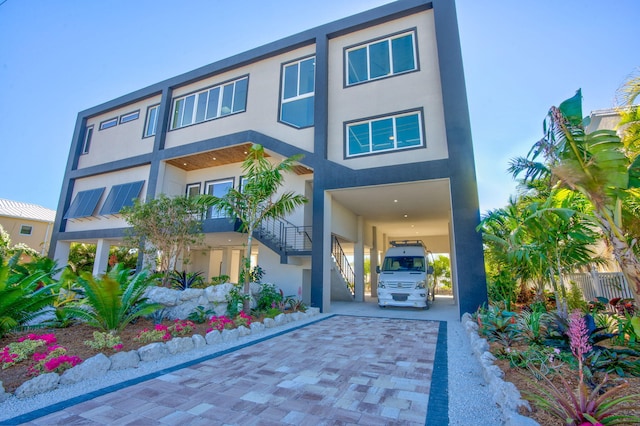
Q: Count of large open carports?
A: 1